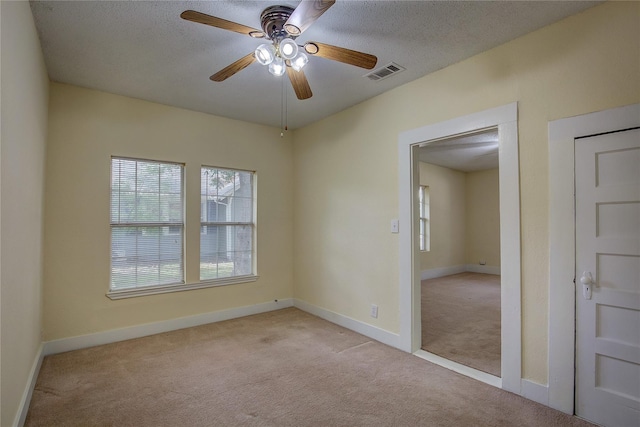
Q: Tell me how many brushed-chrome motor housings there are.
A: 1